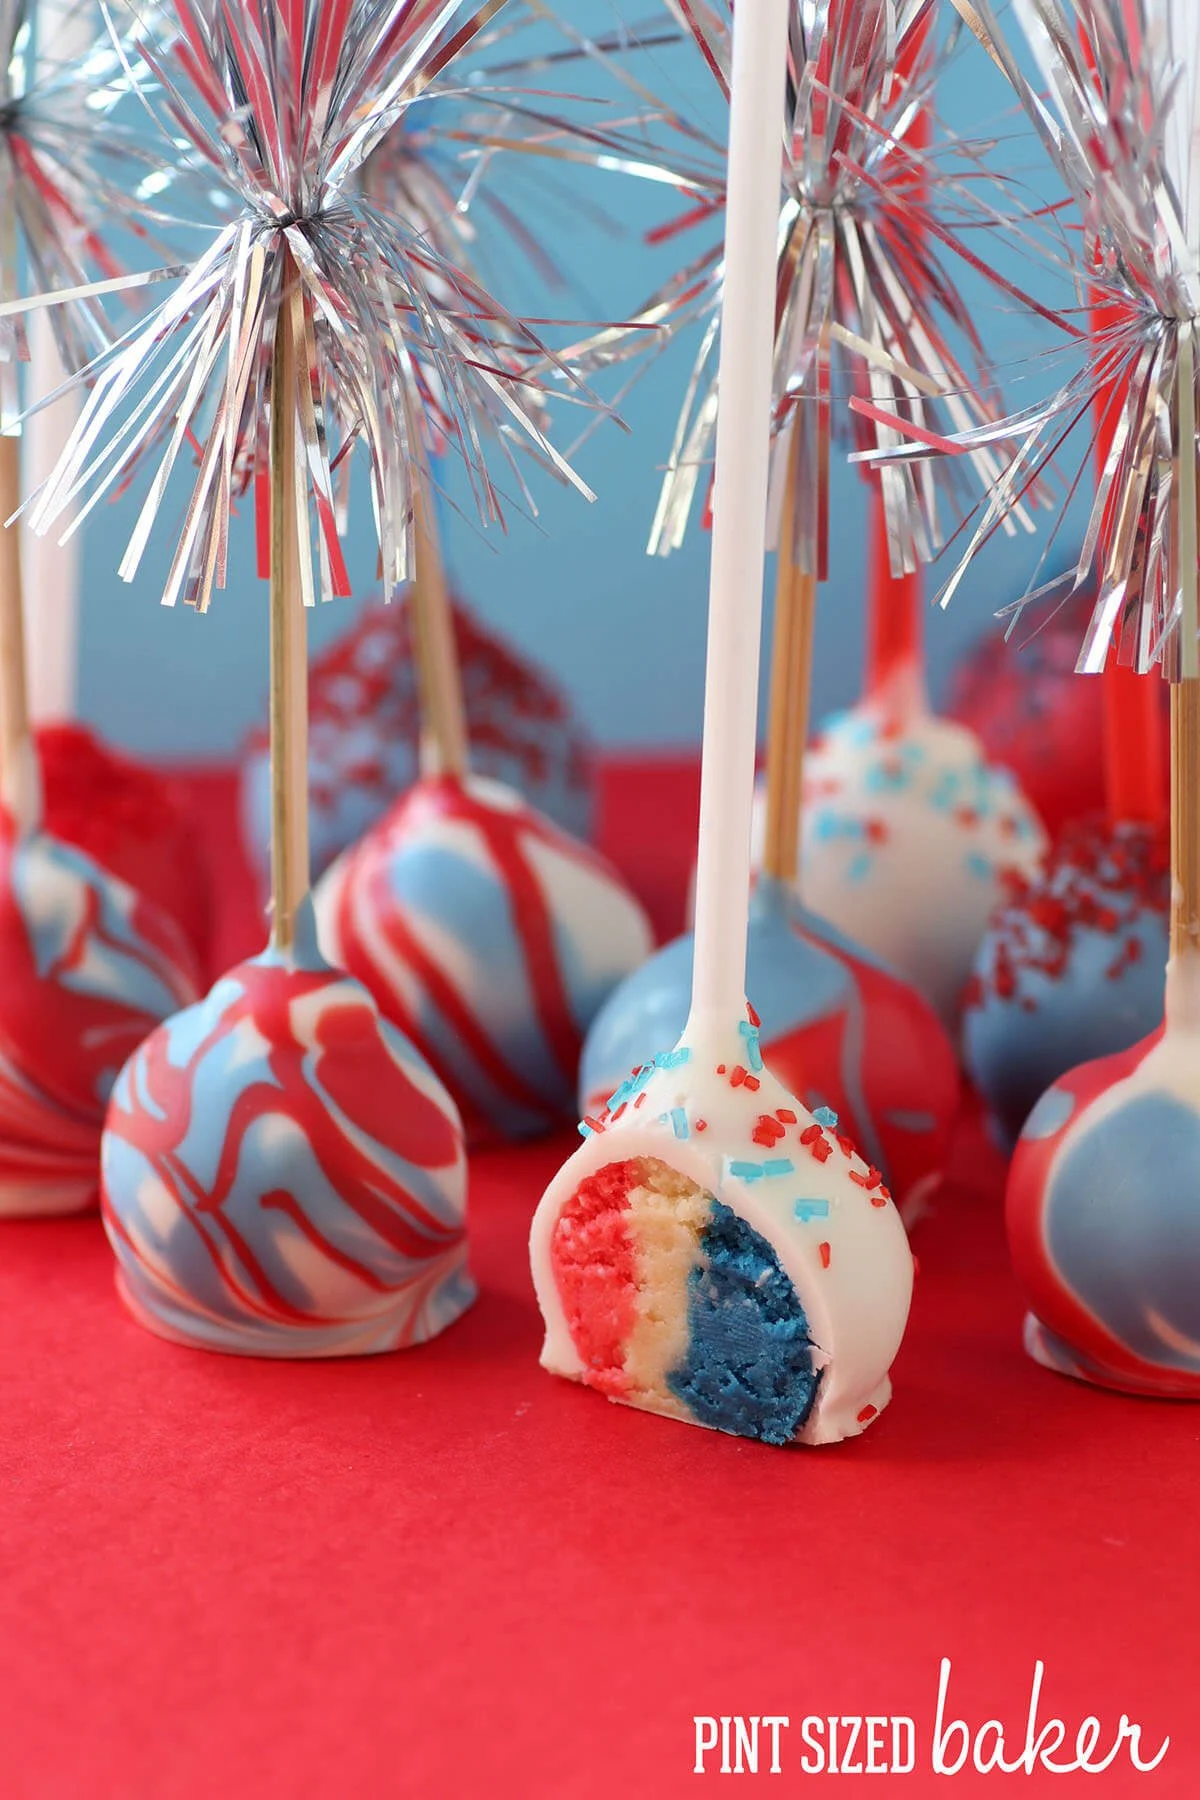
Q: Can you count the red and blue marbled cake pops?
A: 5